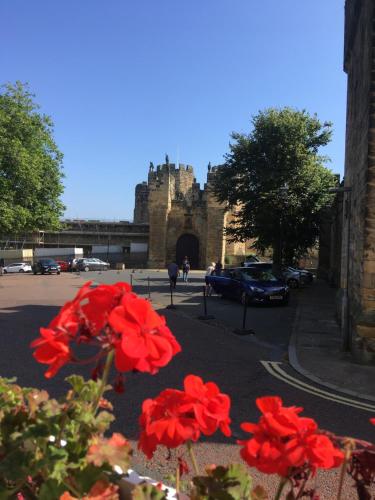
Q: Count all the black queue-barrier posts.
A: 5